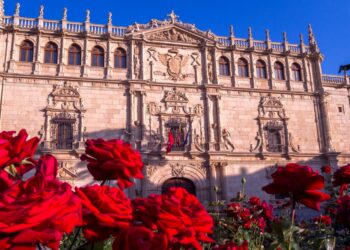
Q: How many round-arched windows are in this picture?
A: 10